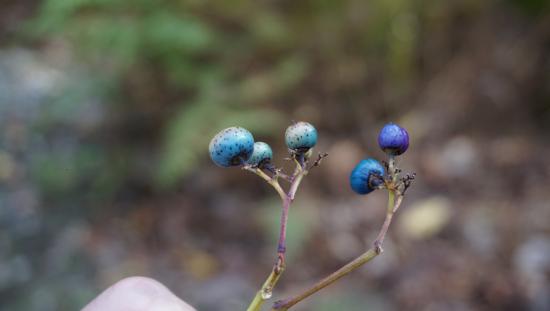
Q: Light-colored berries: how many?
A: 3